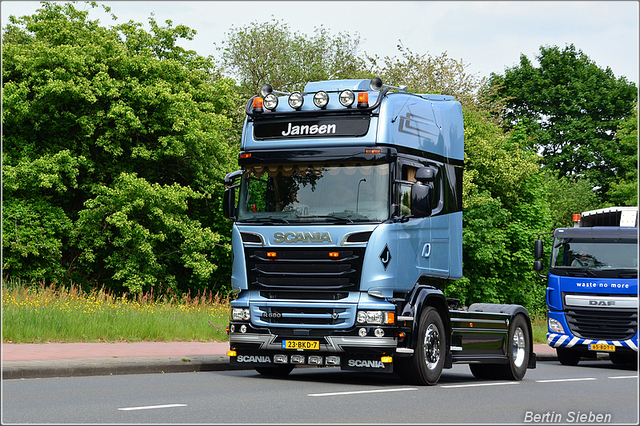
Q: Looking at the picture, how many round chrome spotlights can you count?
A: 4